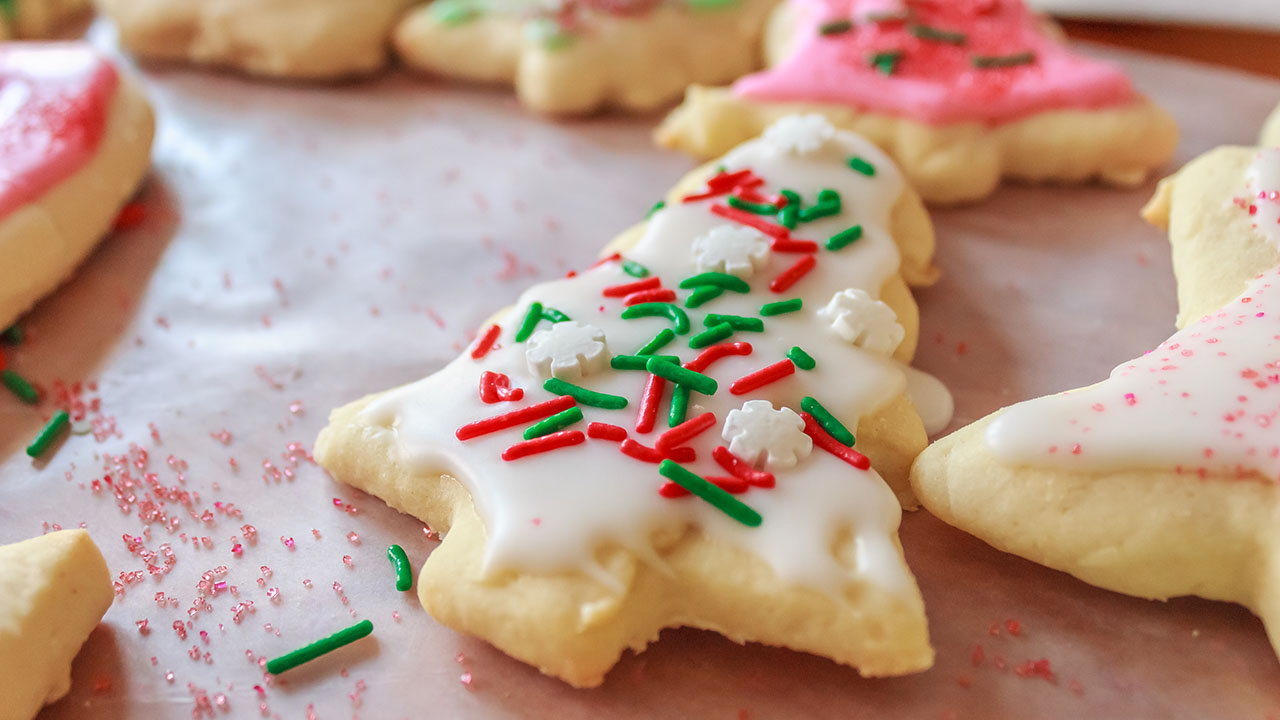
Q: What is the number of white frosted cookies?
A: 2